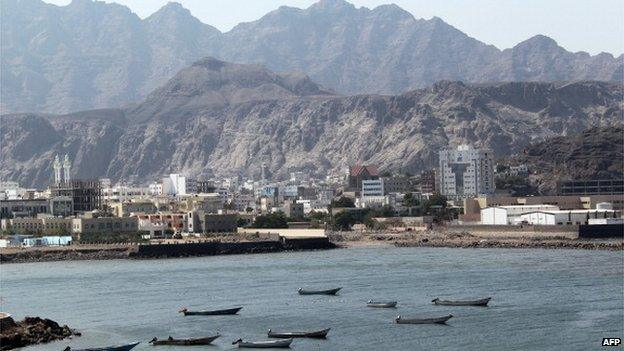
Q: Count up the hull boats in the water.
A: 9